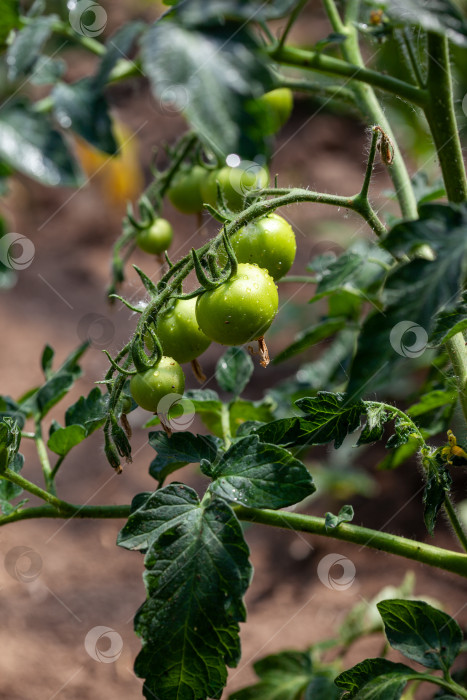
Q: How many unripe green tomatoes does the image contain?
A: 8